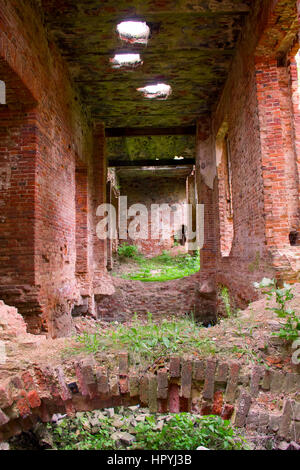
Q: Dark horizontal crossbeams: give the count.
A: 2